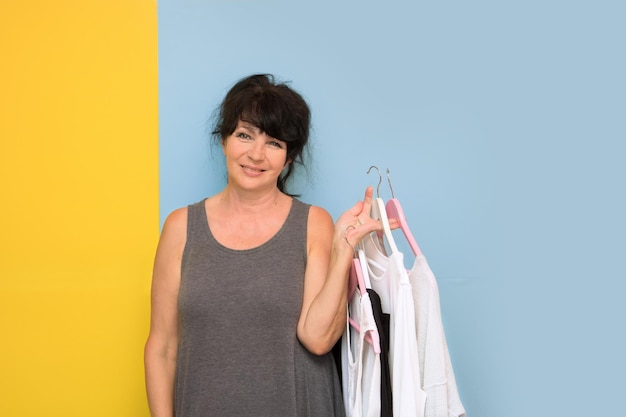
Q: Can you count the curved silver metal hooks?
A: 3